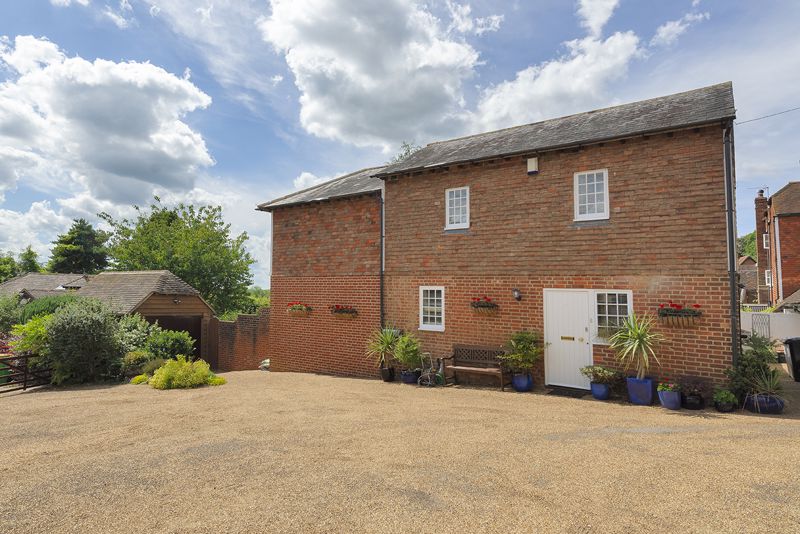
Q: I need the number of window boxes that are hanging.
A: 4